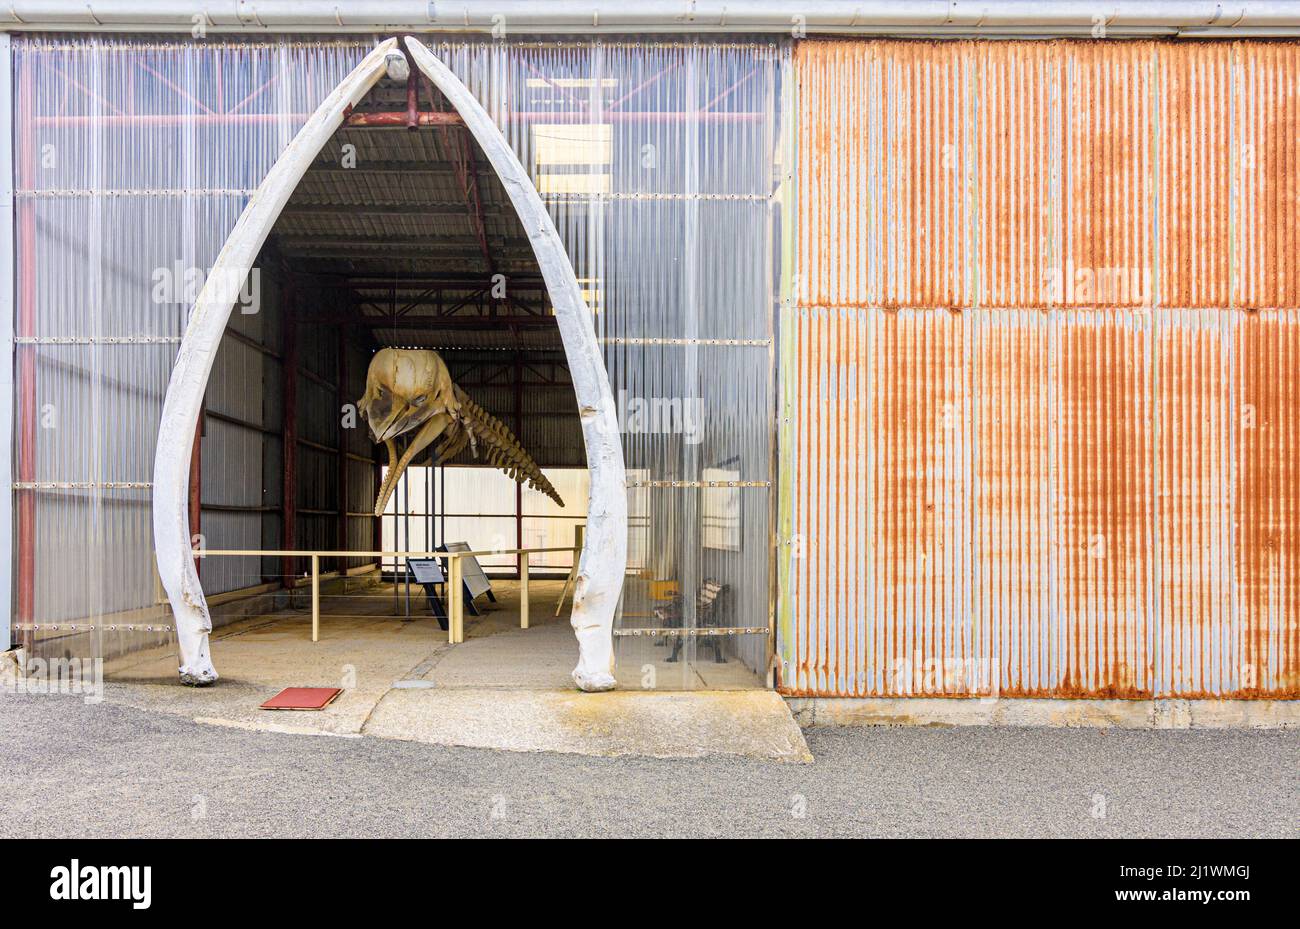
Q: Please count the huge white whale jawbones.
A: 2